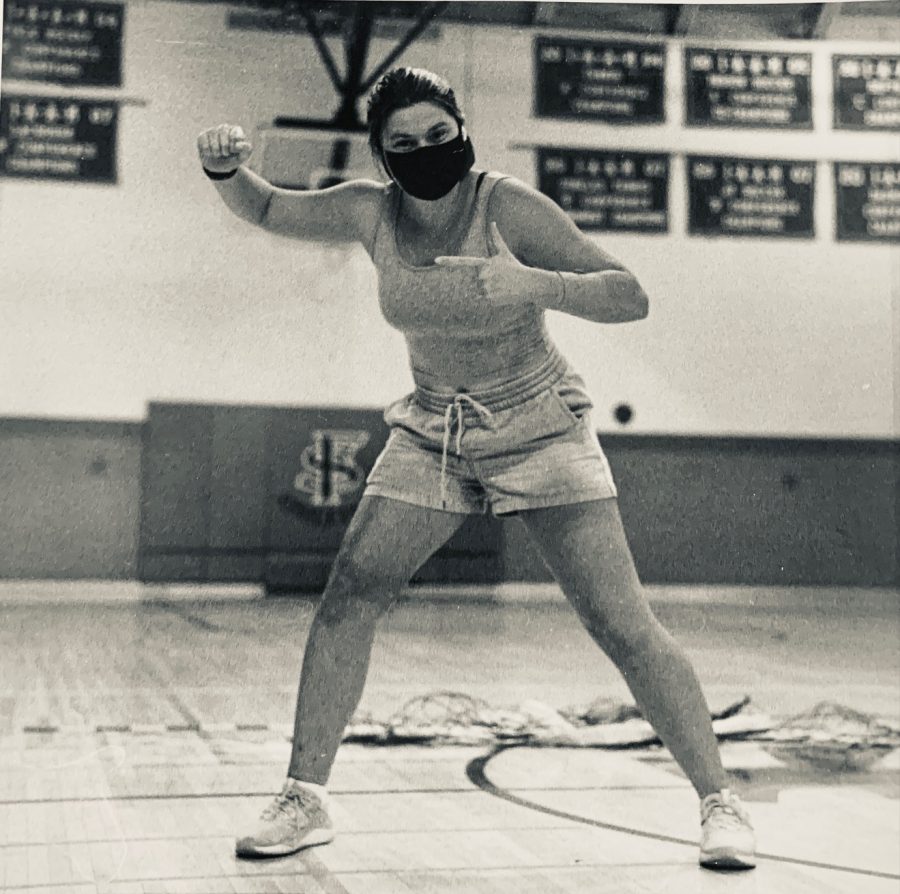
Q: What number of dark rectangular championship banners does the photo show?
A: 8